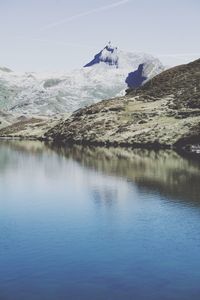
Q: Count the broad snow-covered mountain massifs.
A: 1